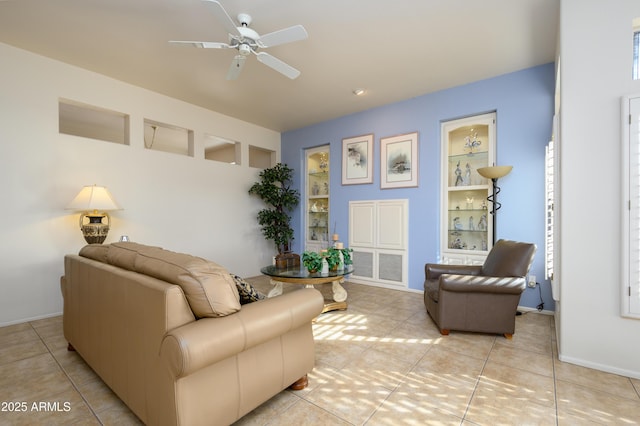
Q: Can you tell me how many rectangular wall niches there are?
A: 4